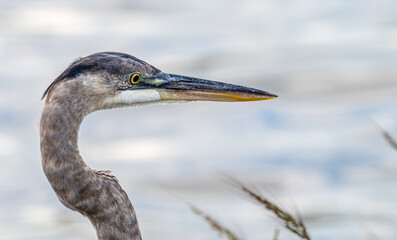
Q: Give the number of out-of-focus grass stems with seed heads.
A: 3